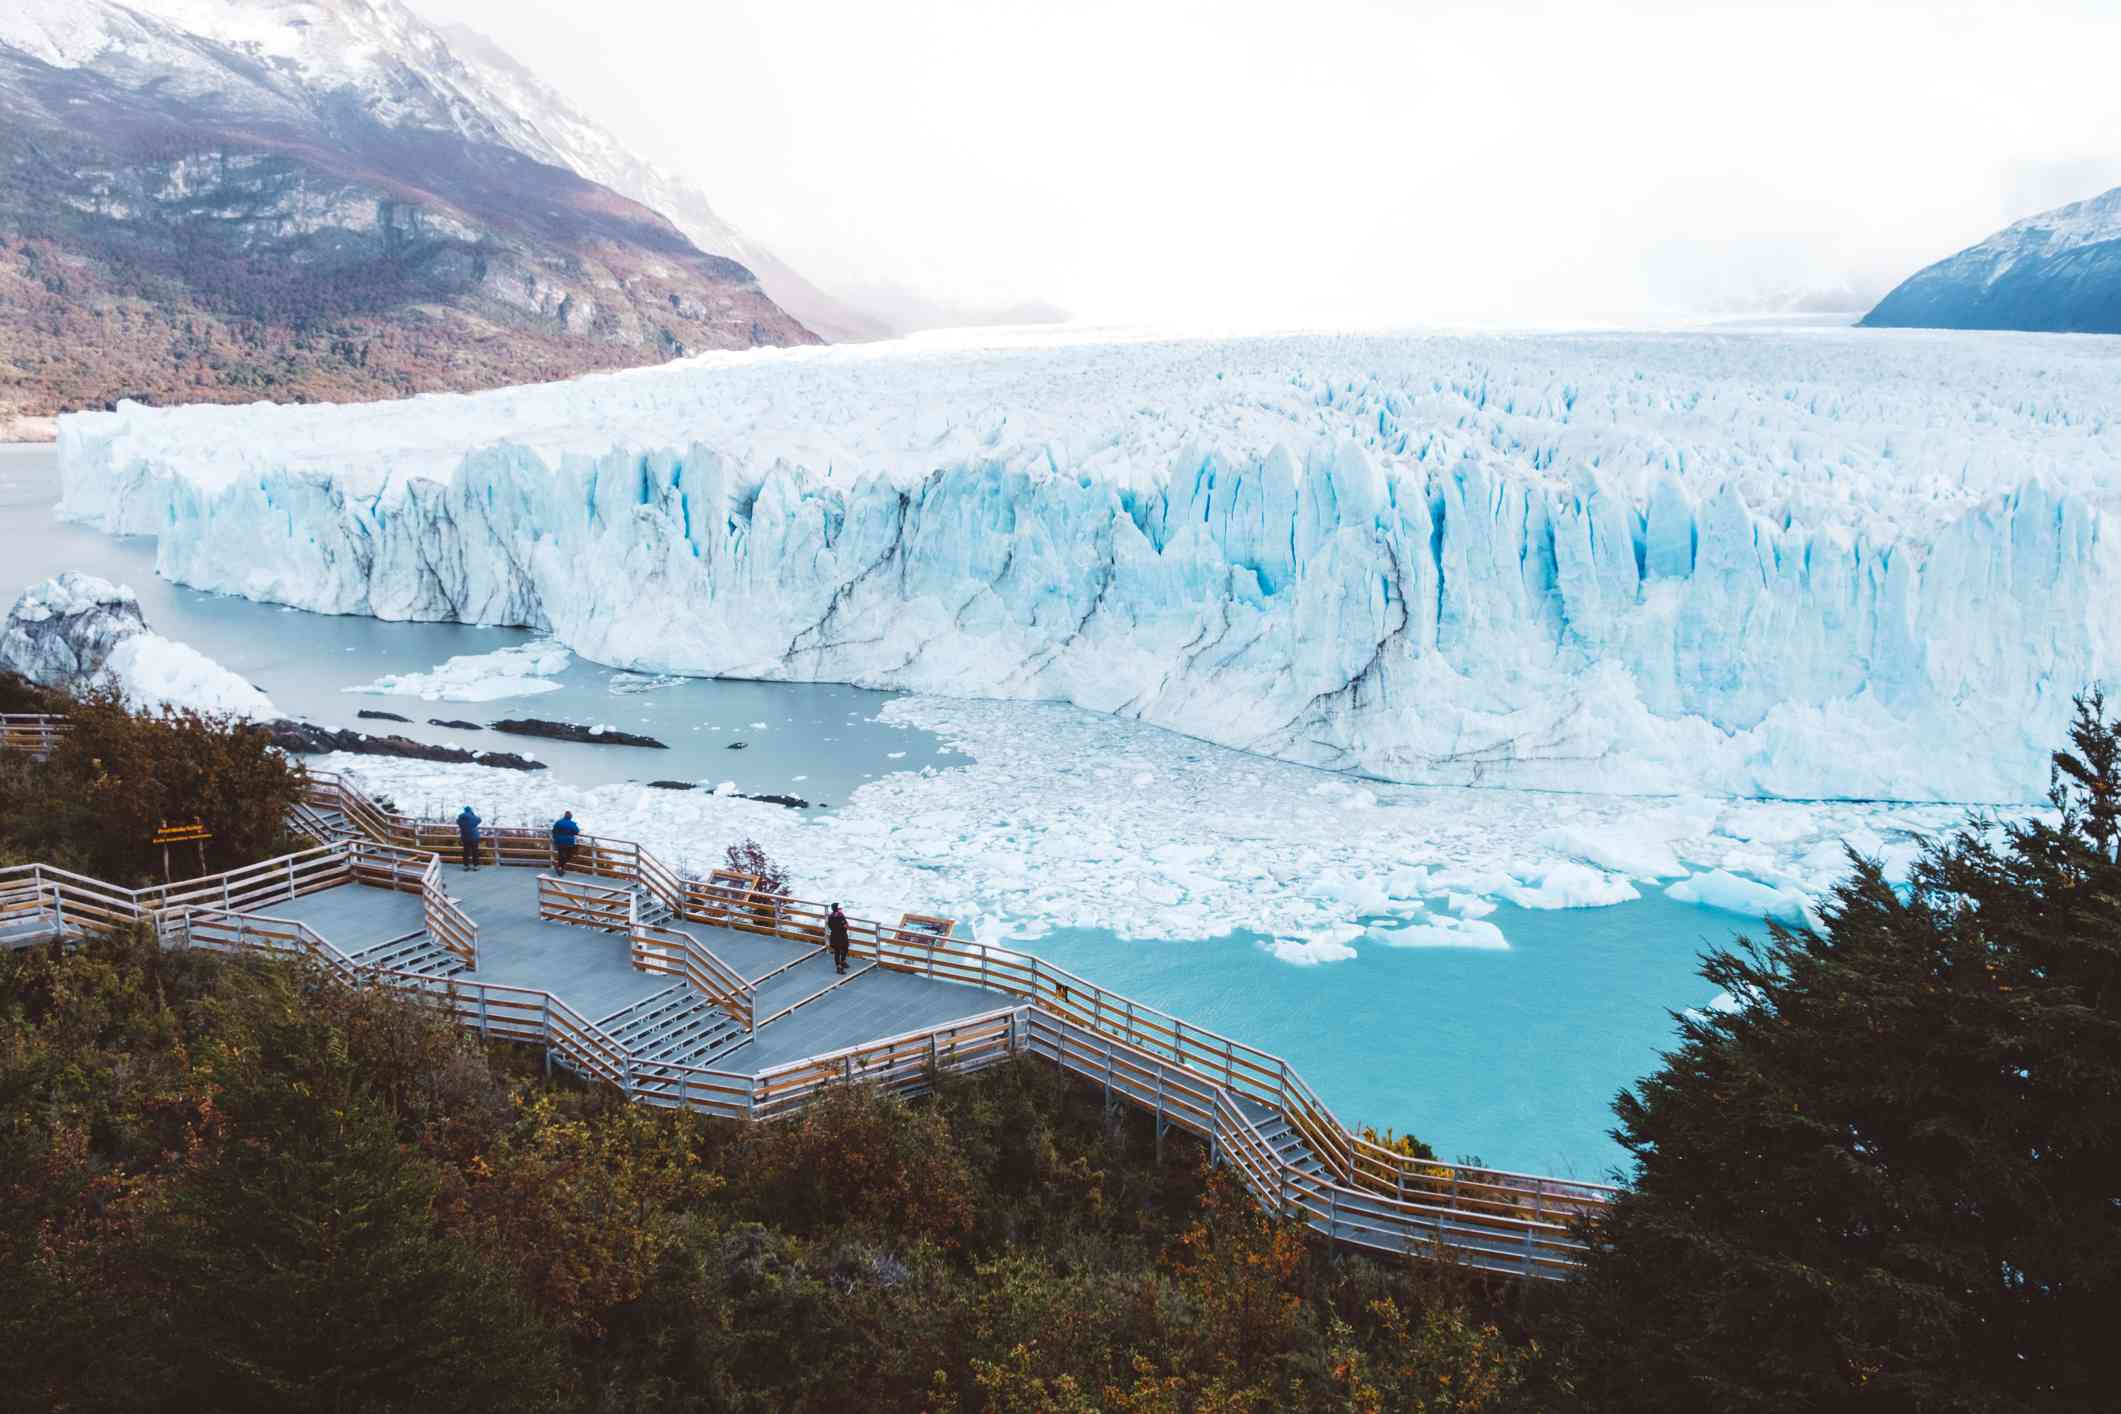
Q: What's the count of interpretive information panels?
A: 2